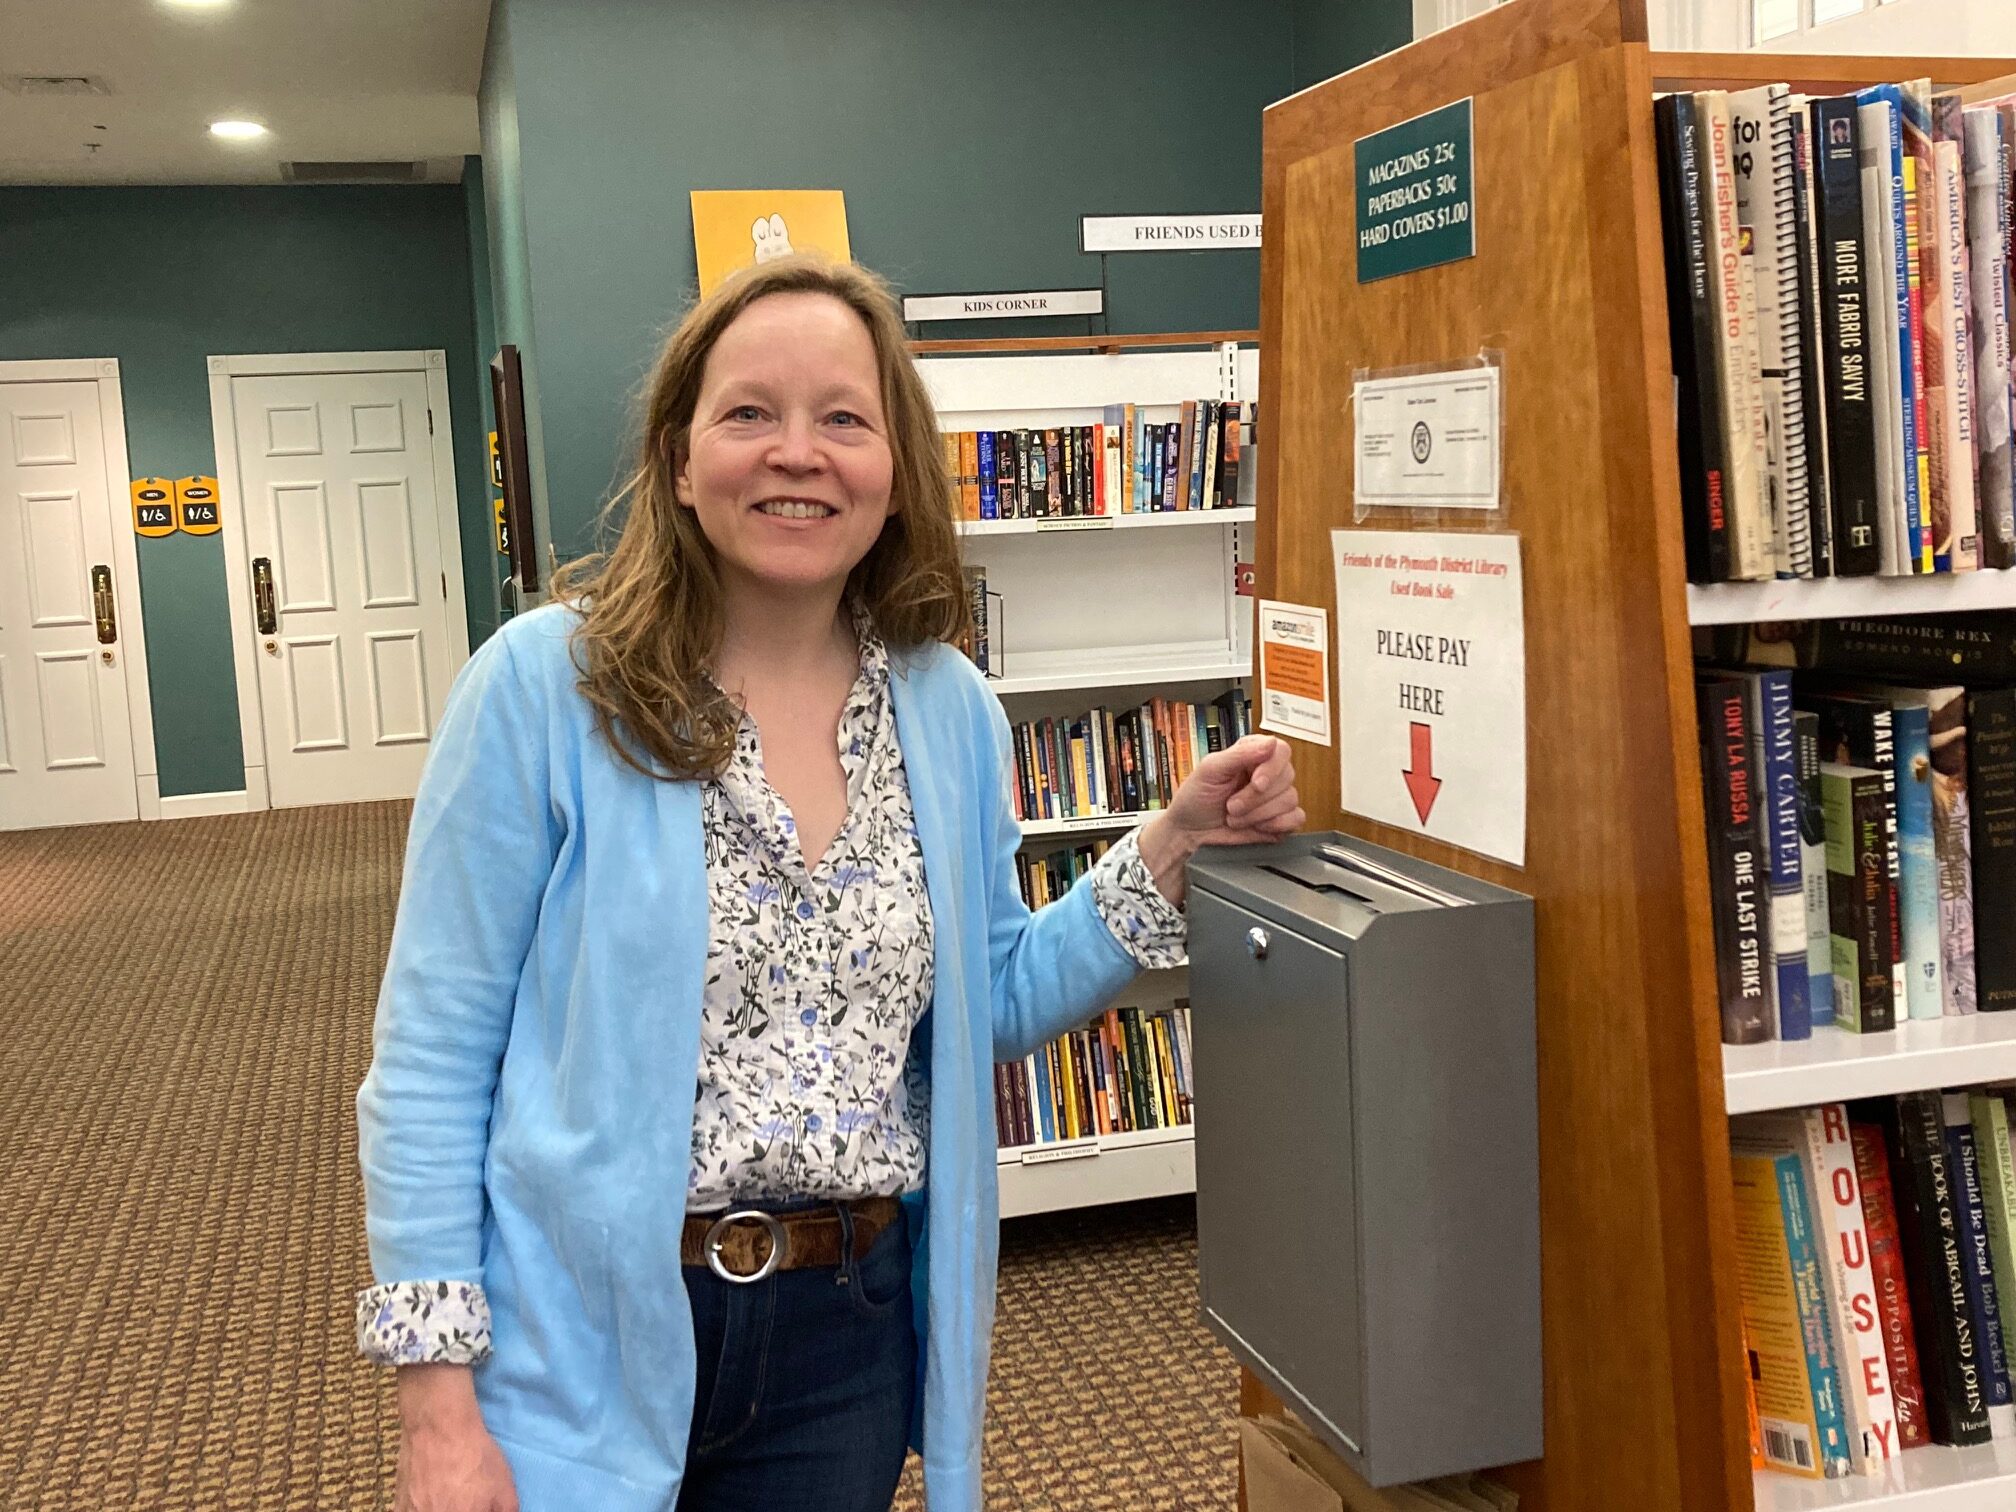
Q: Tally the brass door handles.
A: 2